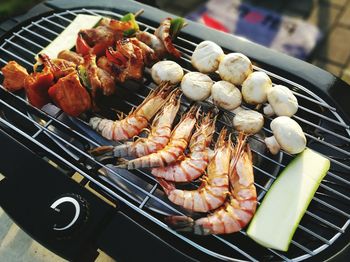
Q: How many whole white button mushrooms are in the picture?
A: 9